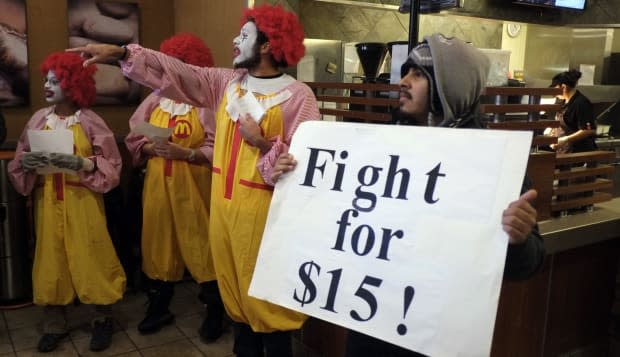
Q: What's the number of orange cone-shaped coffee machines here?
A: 0